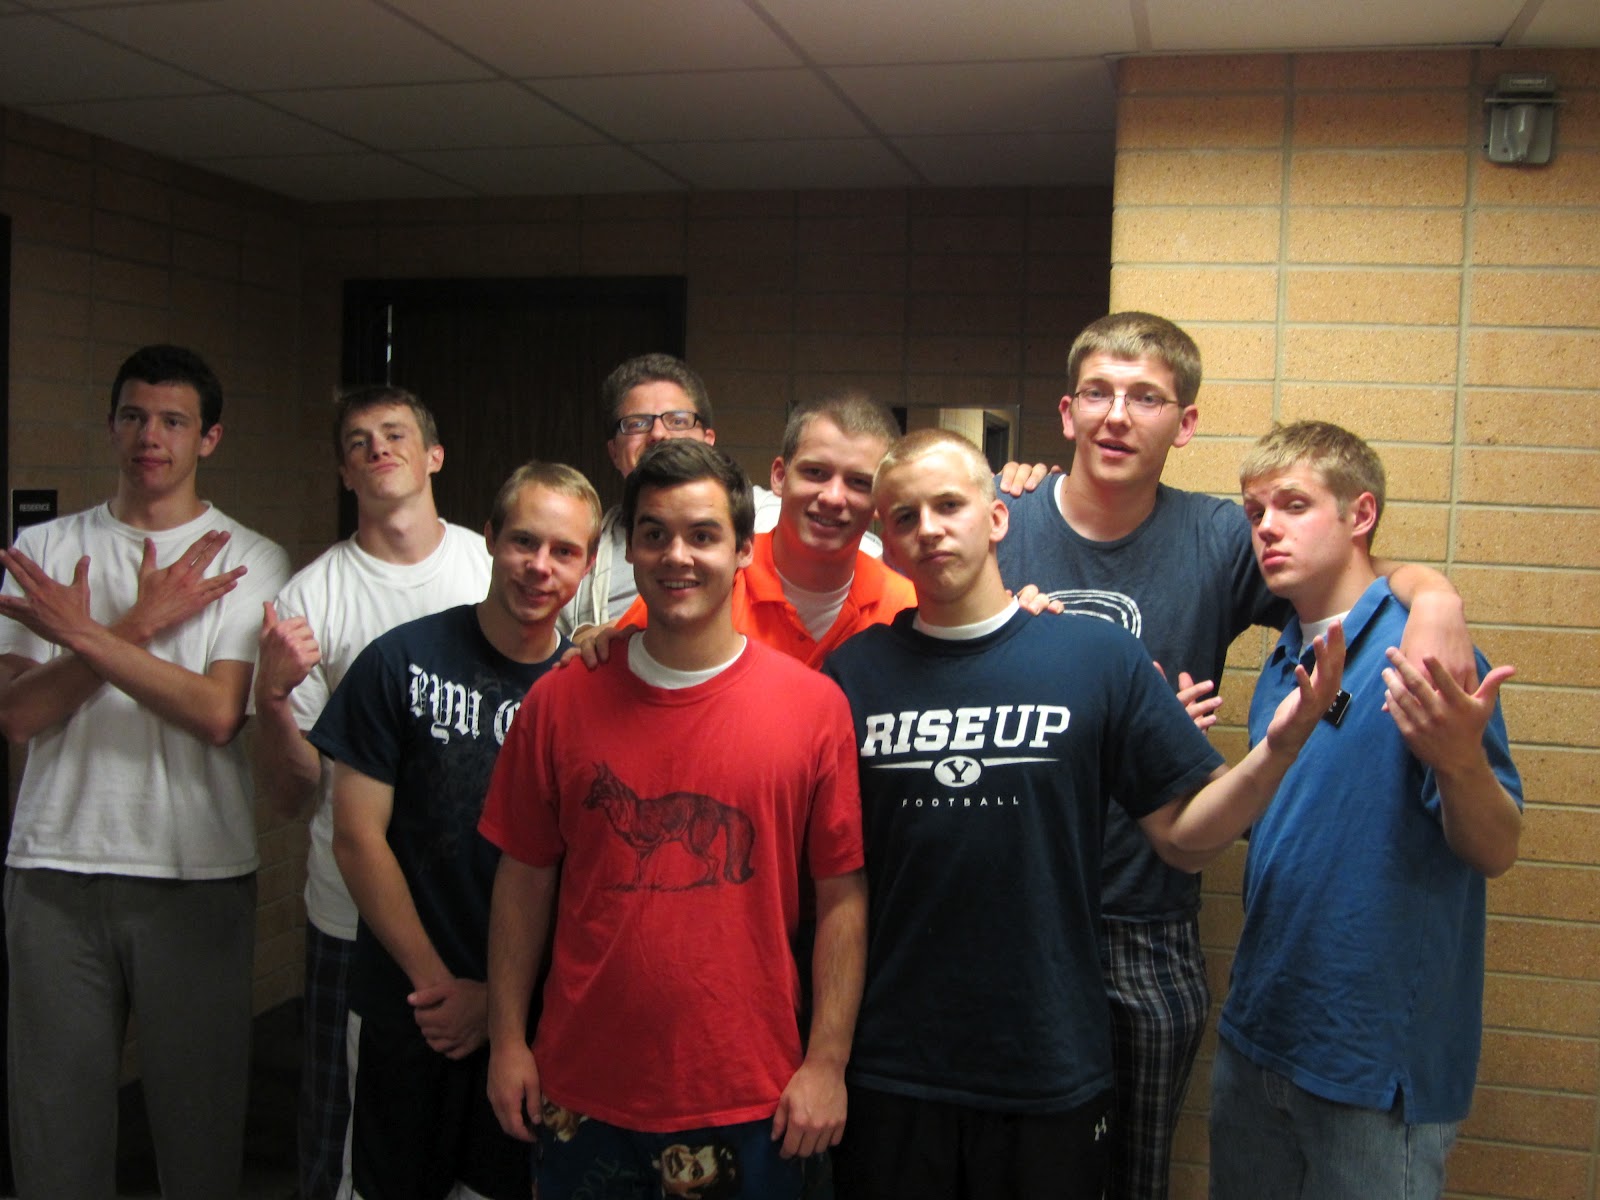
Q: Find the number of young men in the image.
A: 9